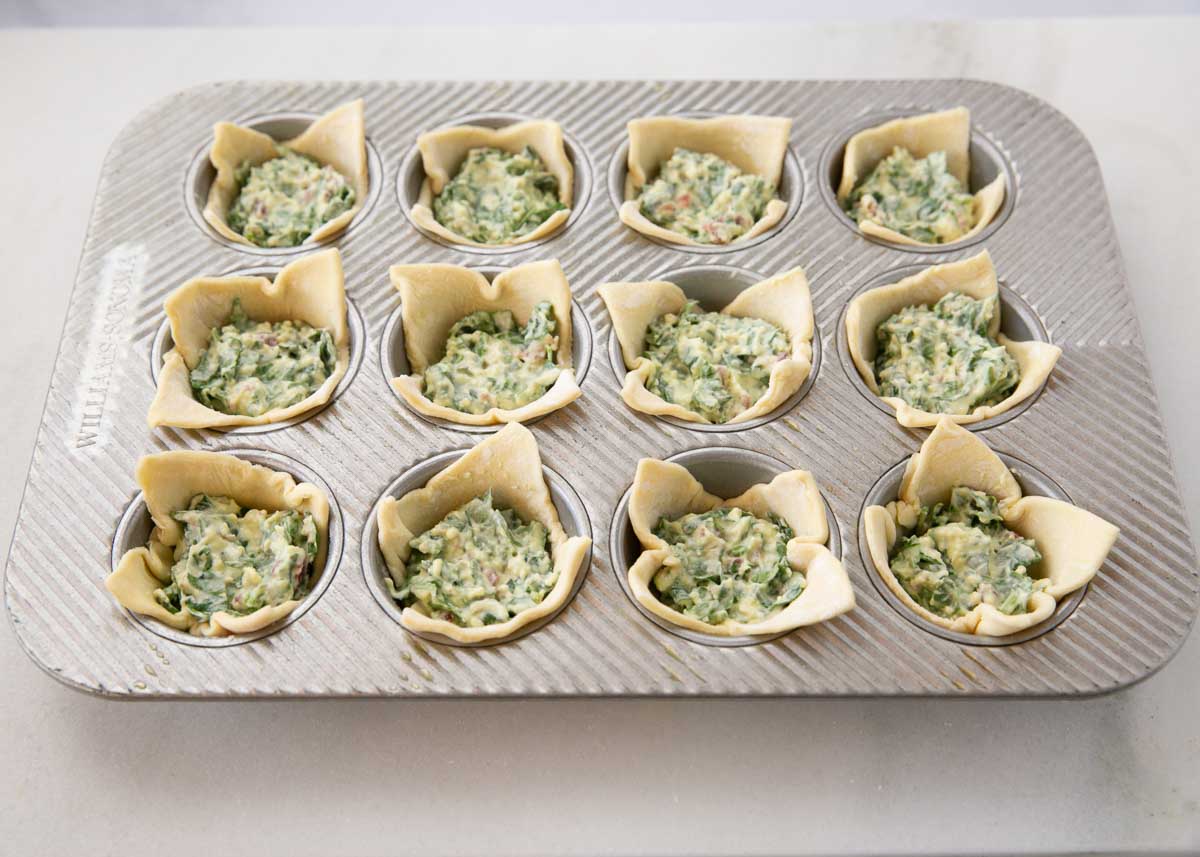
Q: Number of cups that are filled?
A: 12